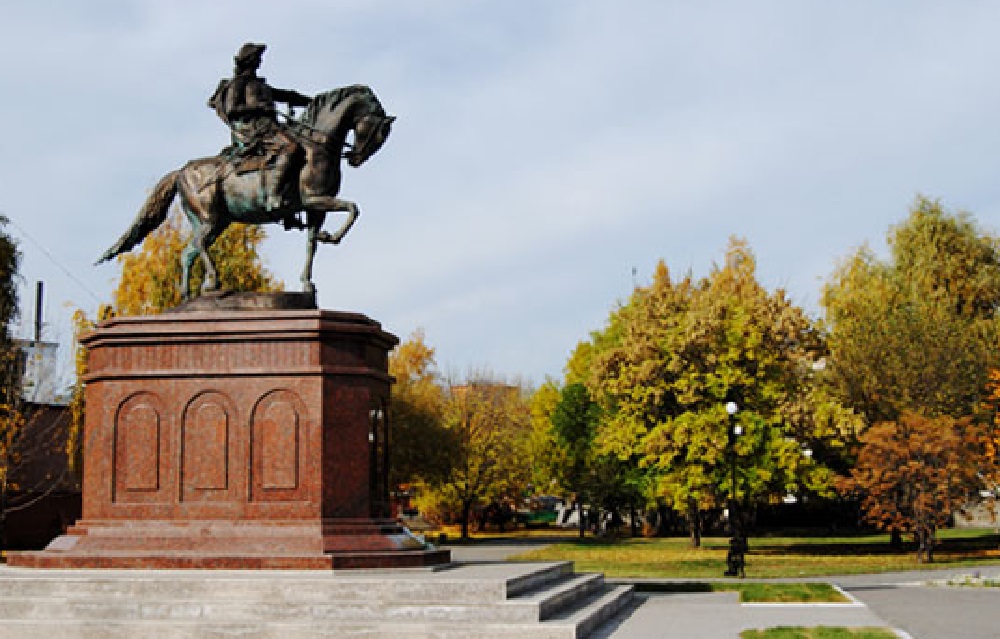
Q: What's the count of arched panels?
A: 3